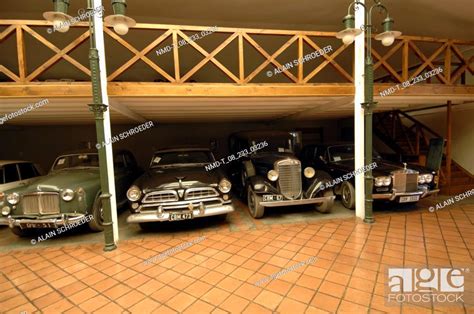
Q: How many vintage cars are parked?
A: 5